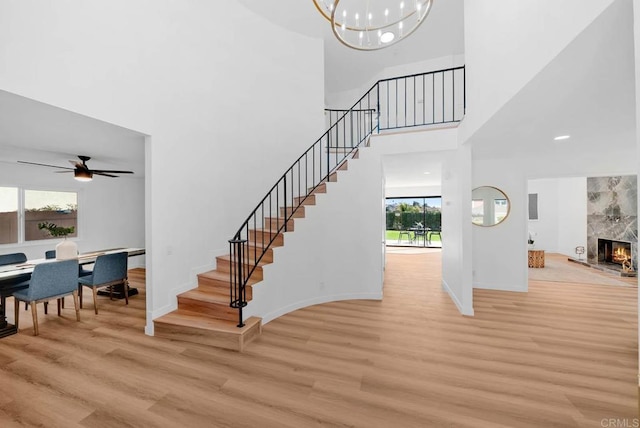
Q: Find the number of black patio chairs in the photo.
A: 3